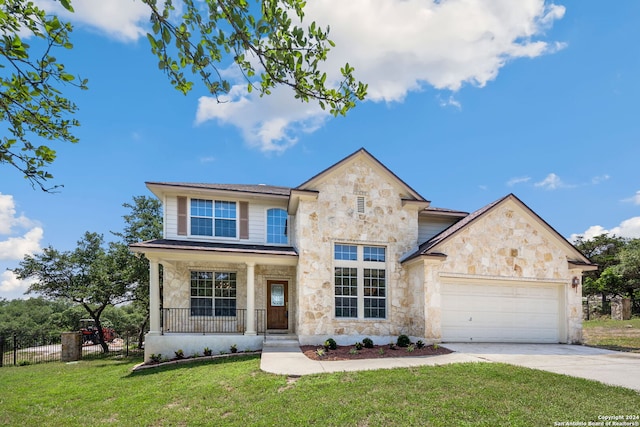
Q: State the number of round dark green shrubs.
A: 3